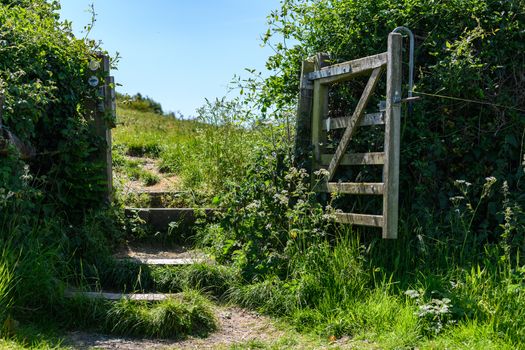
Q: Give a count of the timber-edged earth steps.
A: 4